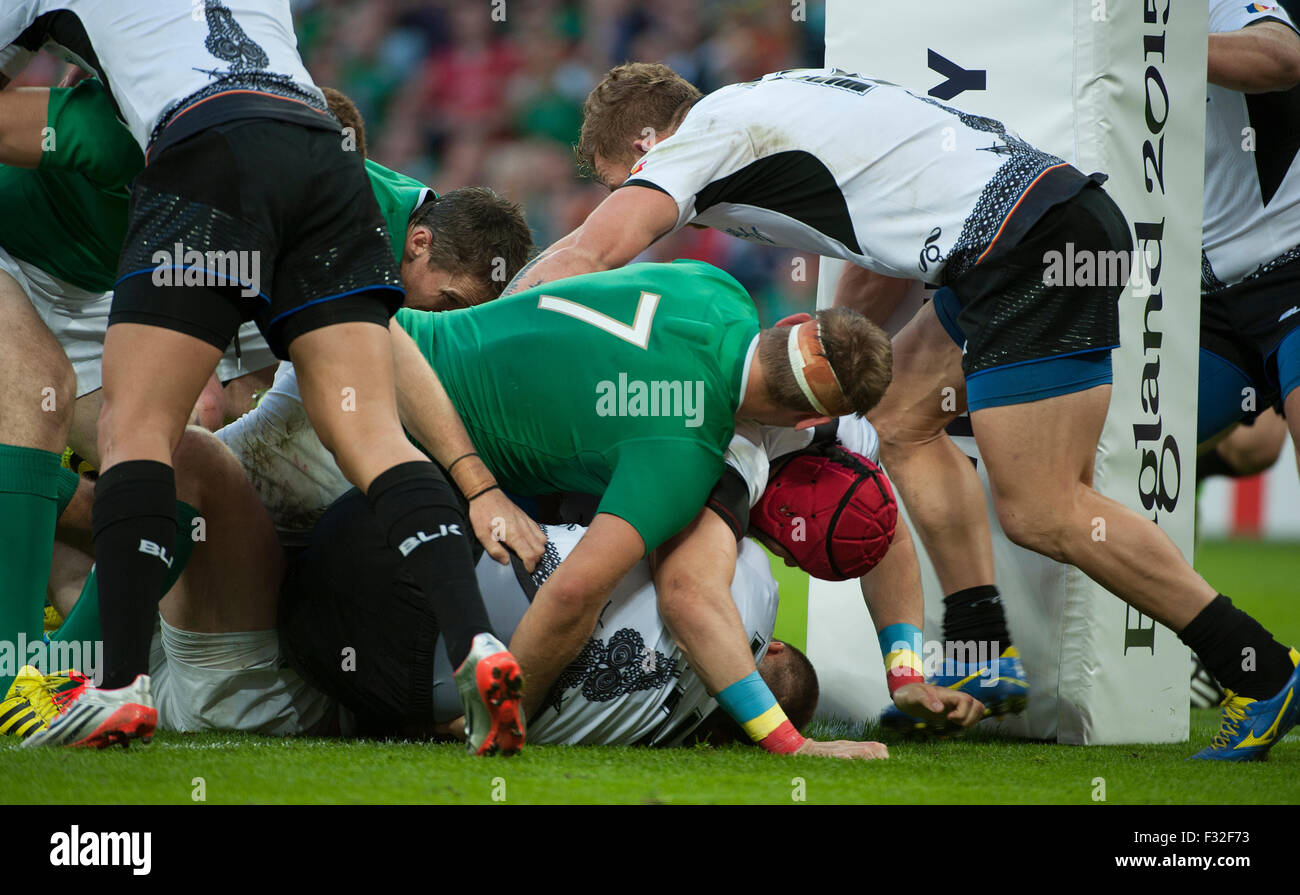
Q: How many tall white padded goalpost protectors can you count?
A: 1